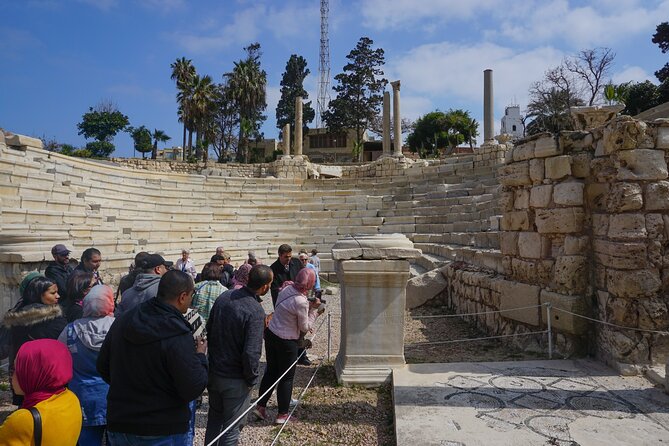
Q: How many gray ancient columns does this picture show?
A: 5